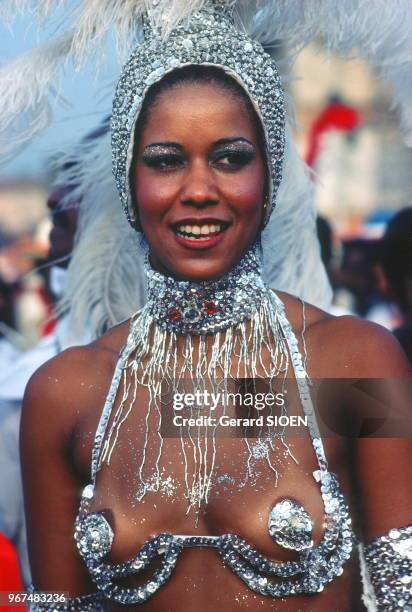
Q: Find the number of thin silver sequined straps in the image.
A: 2